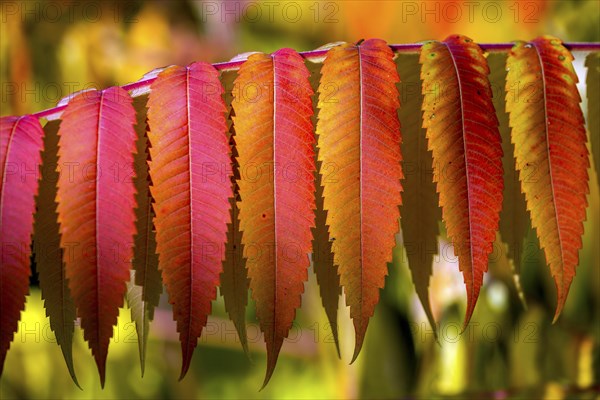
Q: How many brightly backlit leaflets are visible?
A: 7